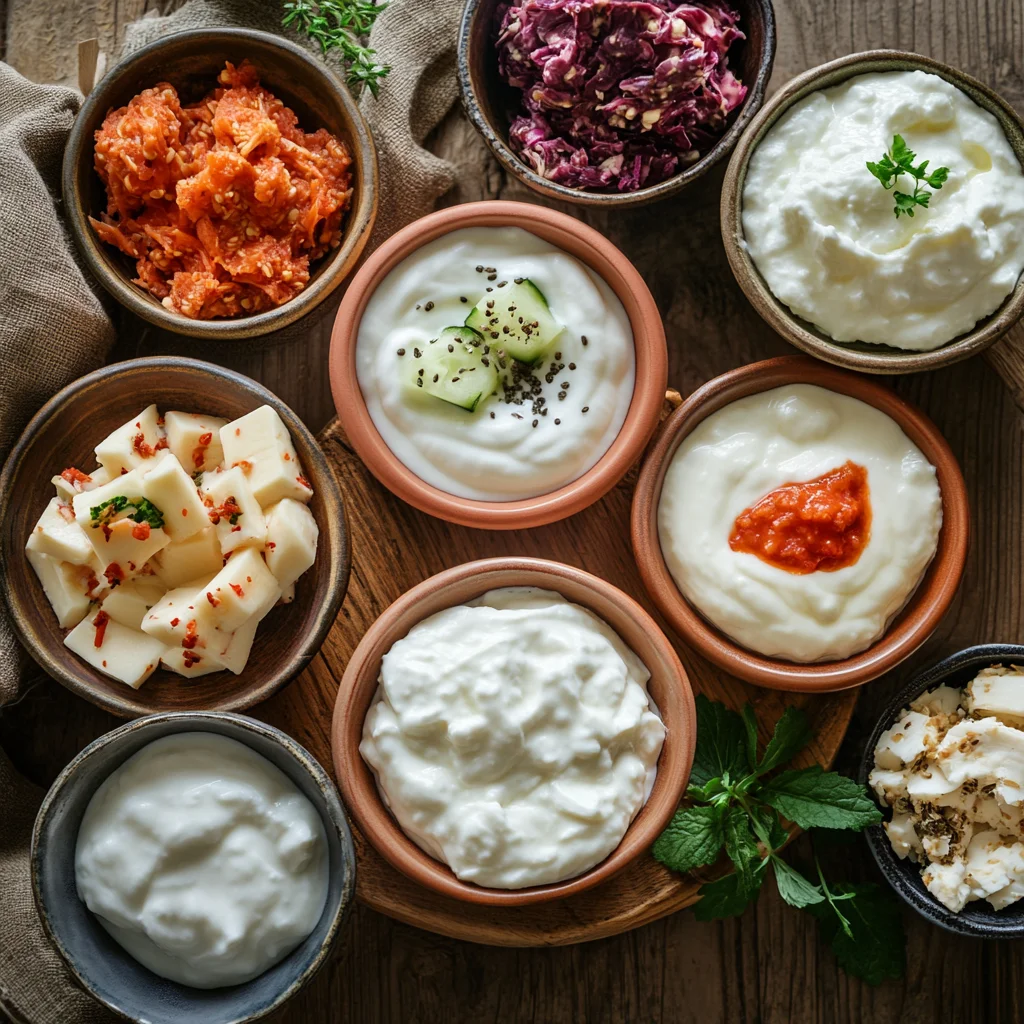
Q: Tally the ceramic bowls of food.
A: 9